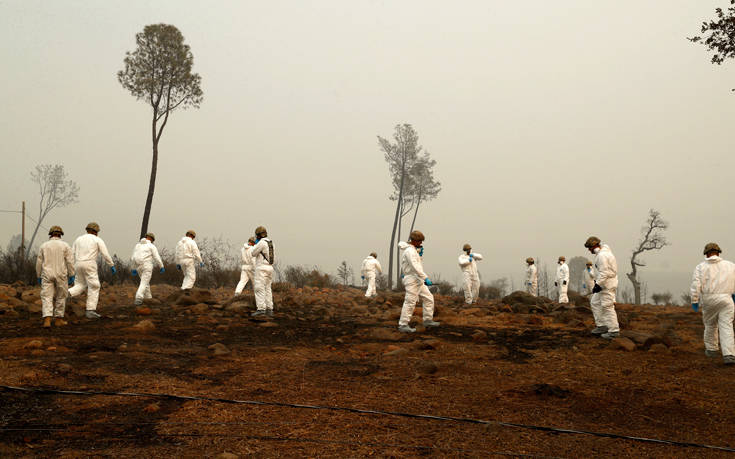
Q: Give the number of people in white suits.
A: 14